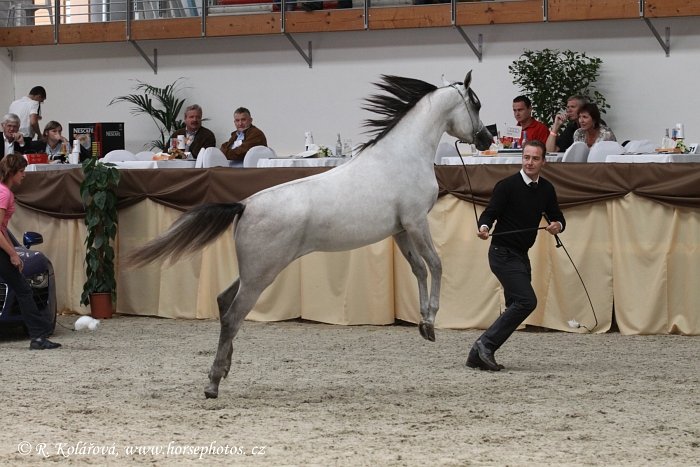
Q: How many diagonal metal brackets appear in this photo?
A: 4